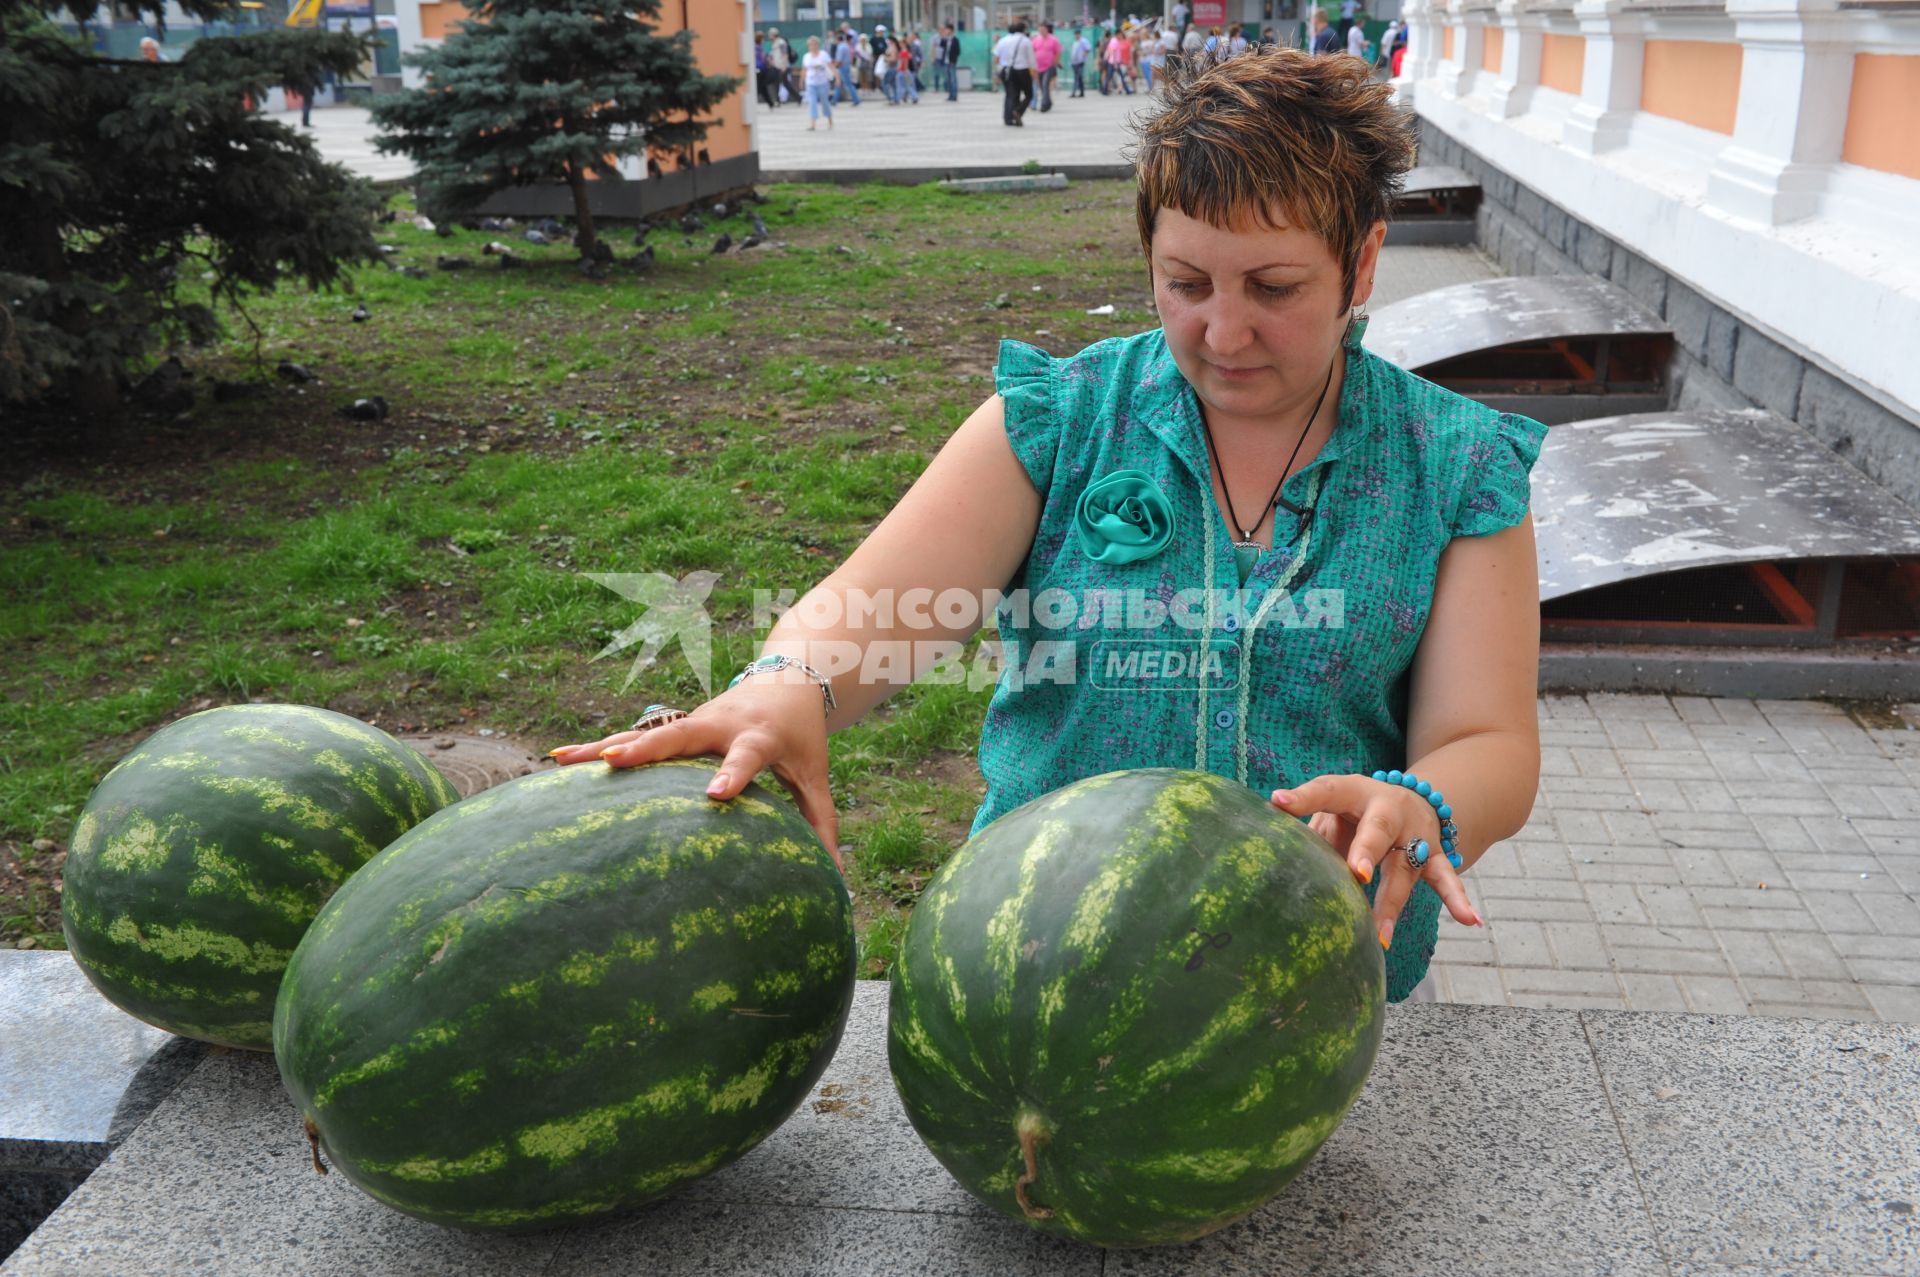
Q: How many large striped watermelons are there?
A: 3